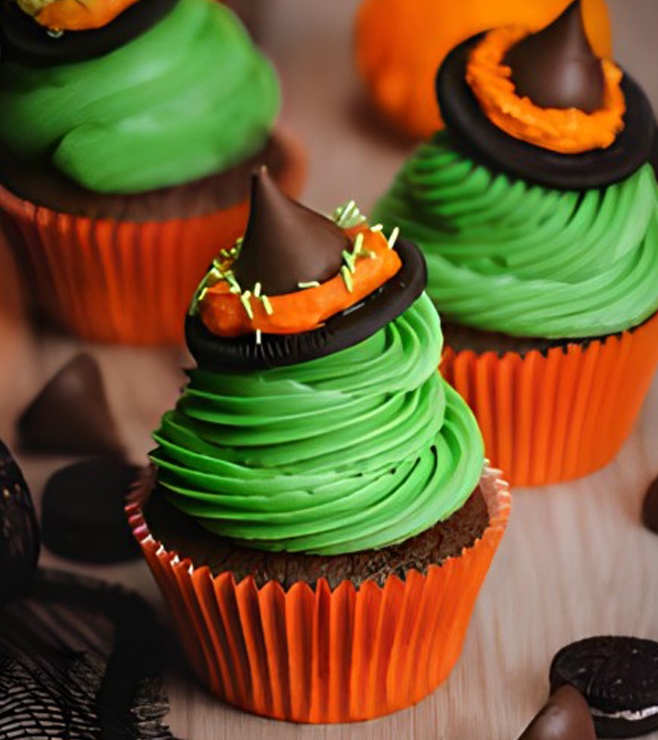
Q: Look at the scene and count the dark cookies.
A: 5